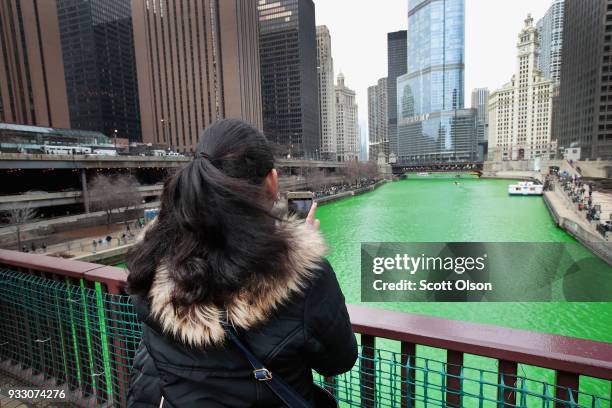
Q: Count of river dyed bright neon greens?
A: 1